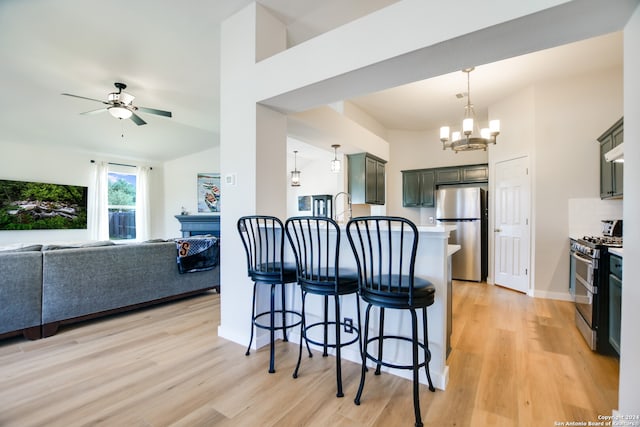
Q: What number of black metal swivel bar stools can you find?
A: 3